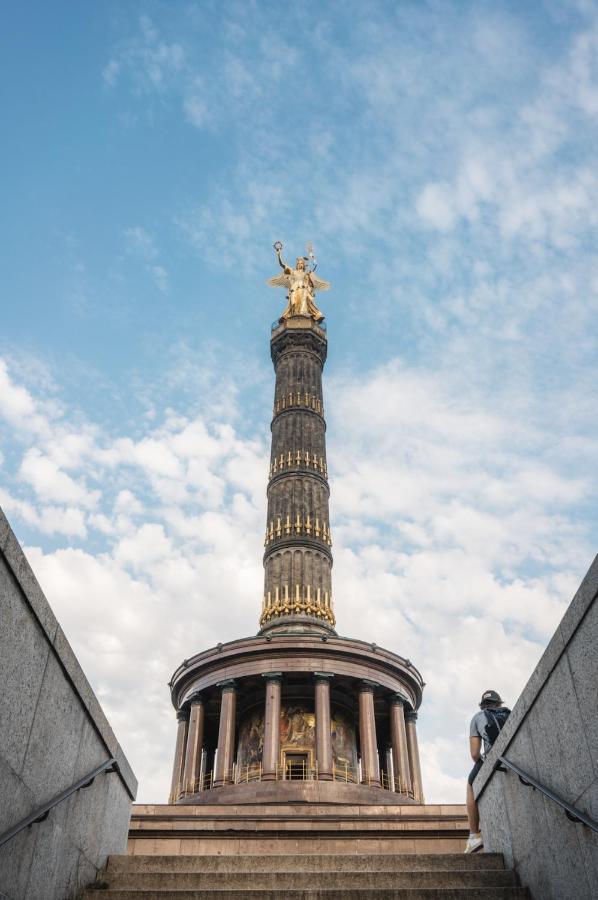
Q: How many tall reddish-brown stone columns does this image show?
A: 8